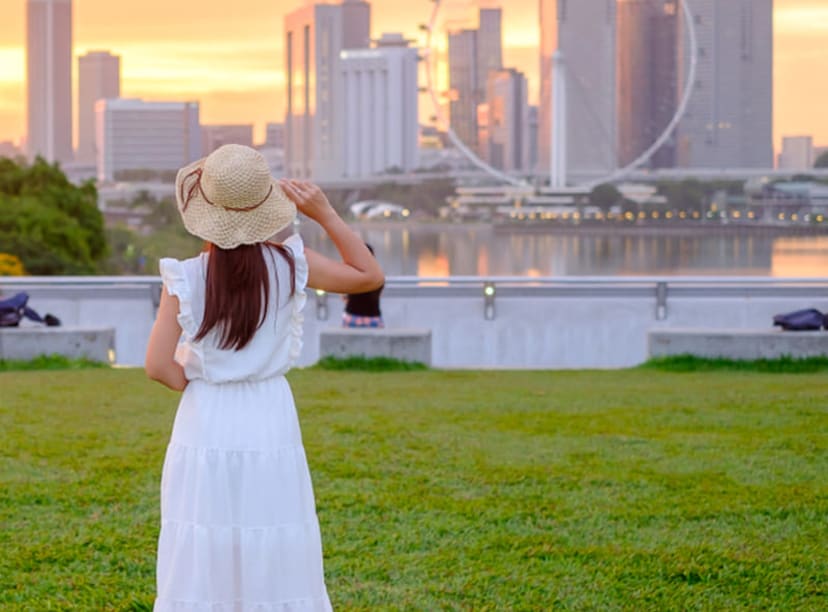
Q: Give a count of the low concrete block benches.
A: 3